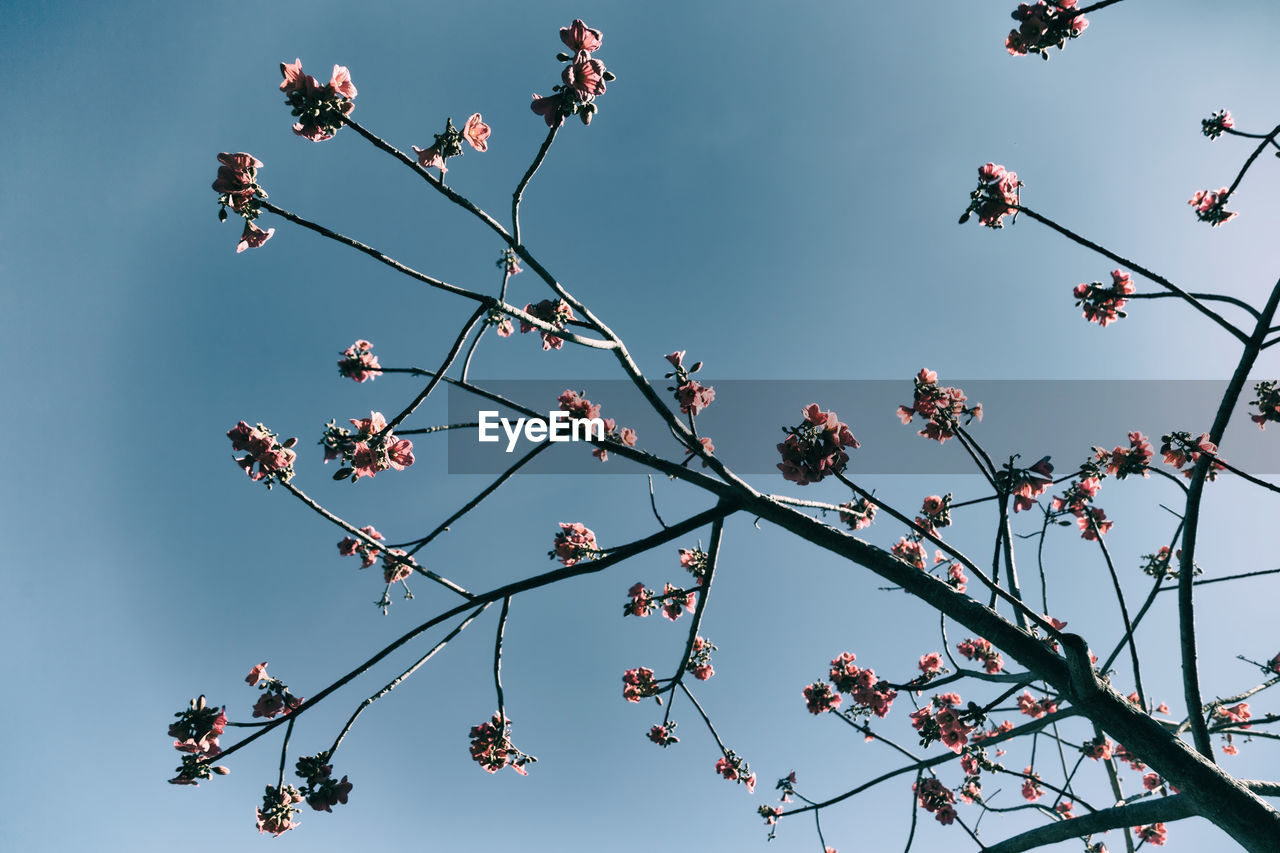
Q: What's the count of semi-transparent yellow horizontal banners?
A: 0